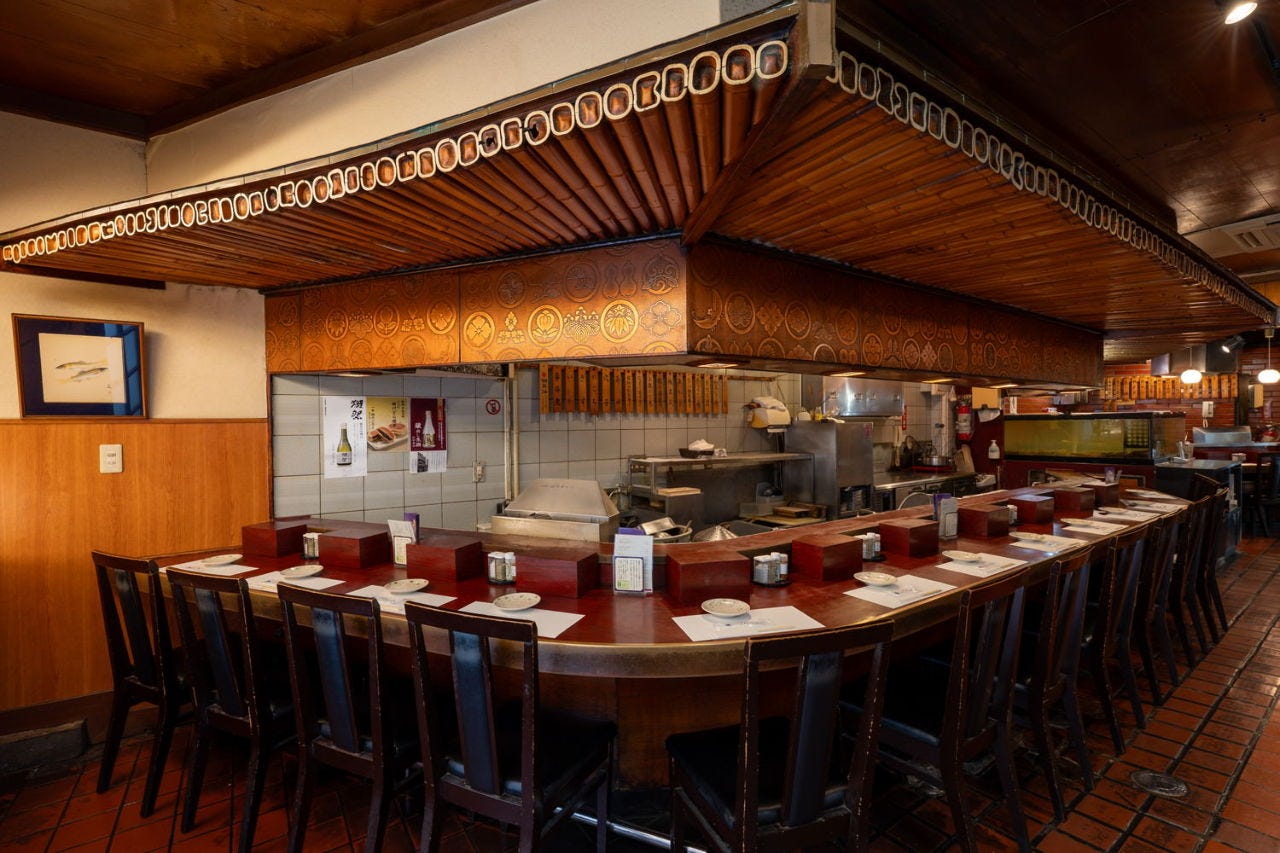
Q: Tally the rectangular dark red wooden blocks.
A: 11